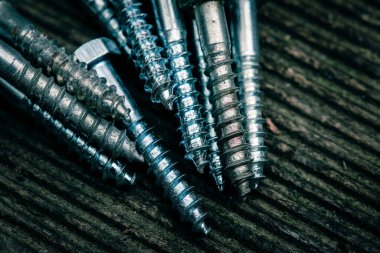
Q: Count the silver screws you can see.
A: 10